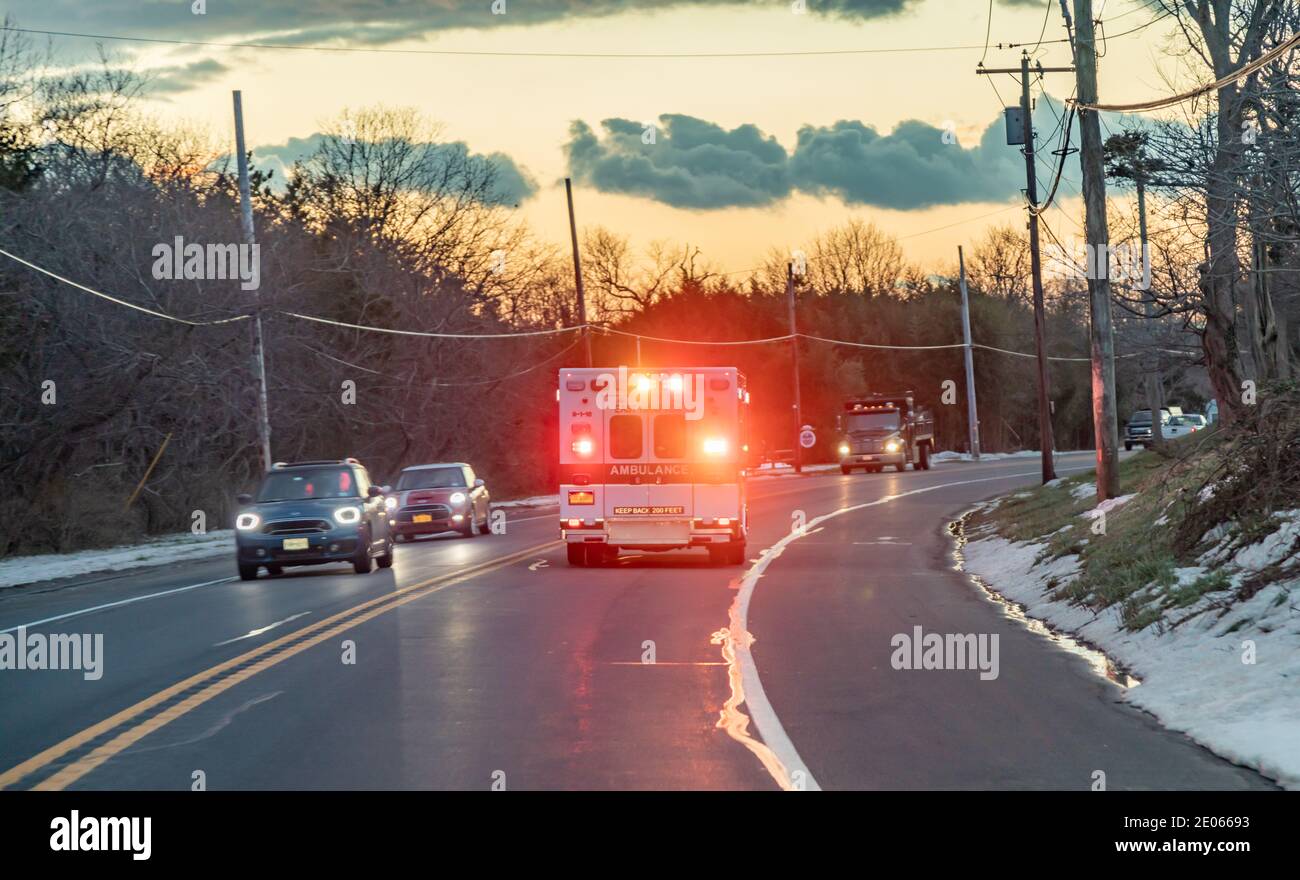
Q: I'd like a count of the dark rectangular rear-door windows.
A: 2